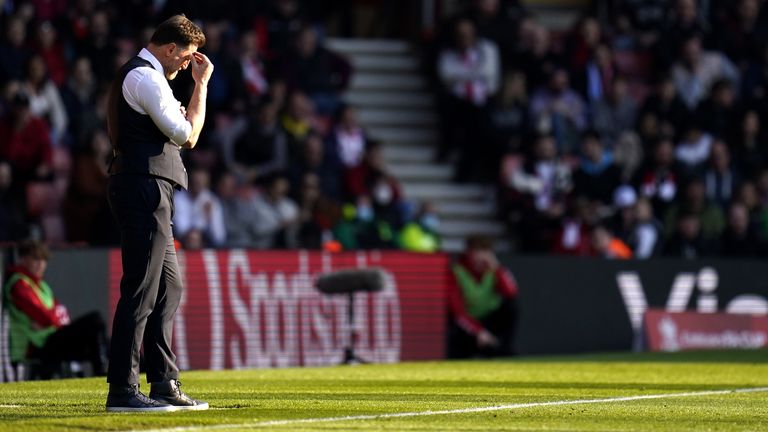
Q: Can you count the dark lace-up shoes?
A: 2